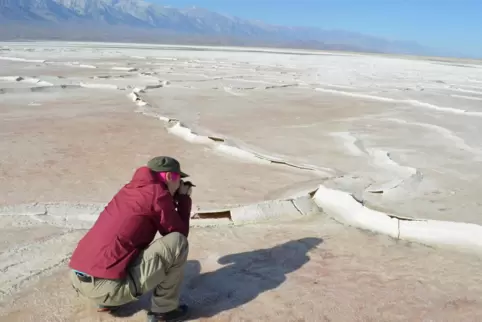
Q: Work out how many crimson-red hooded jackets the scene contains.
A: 1